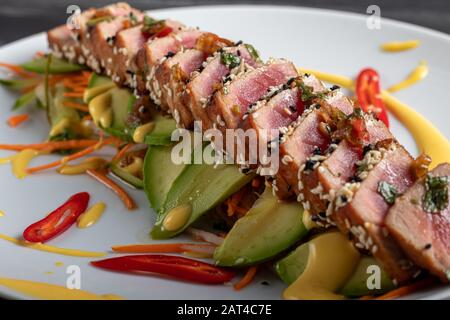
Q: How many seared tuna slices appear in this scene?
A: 13